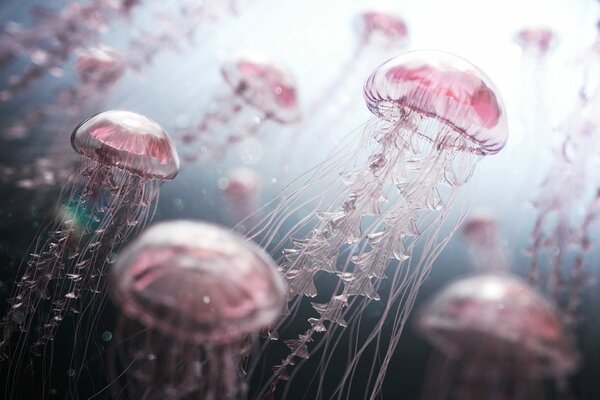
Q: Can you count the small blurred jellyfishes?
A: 6